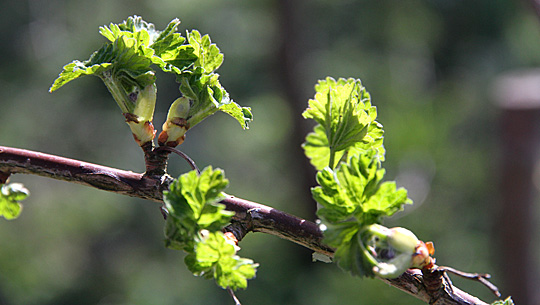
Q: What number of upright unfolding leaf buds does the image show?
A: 2